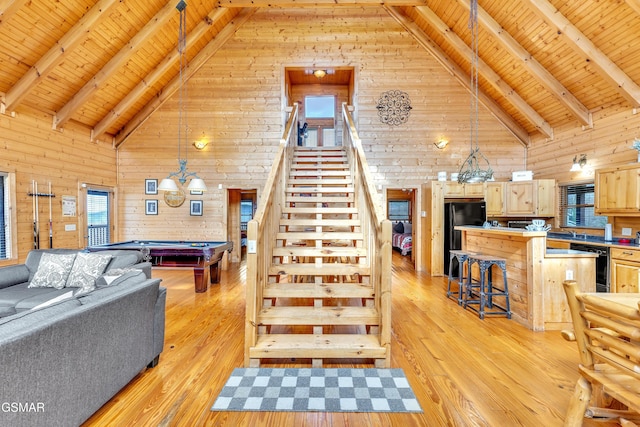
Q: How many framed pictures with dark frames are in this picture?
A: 4